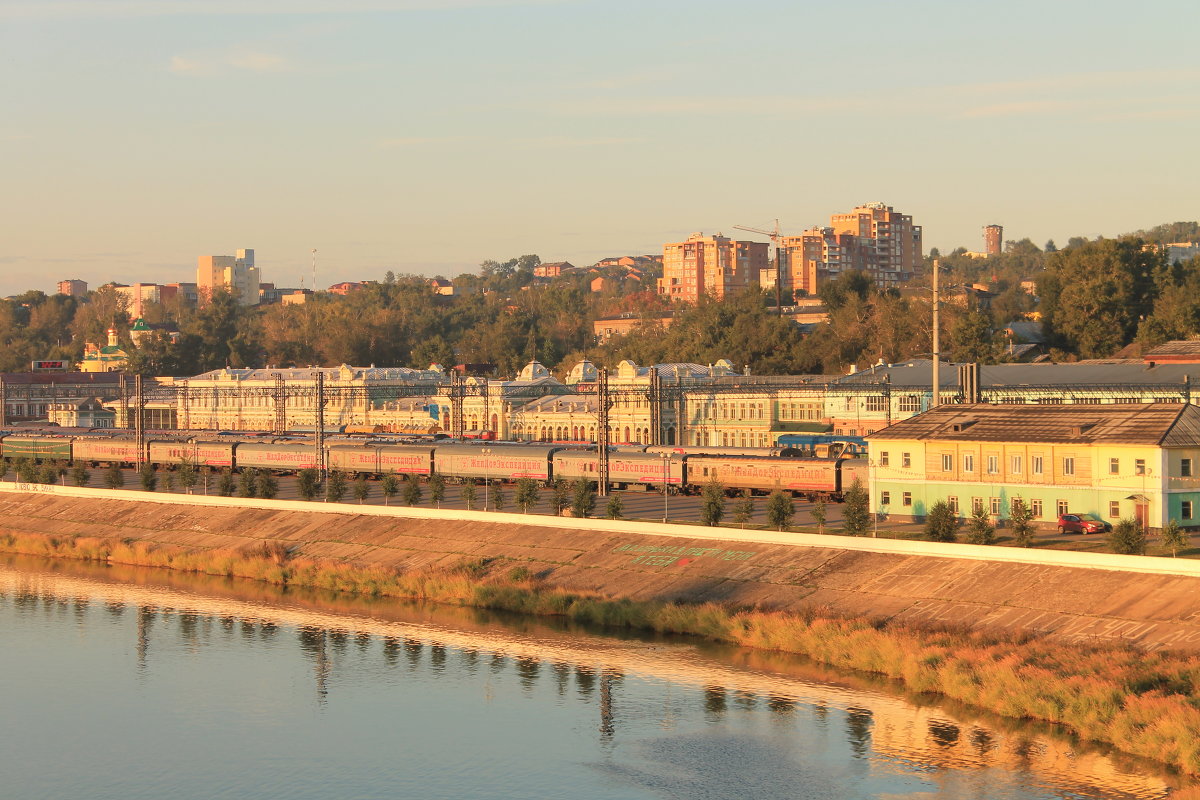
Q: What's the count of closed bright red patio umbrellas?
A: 0